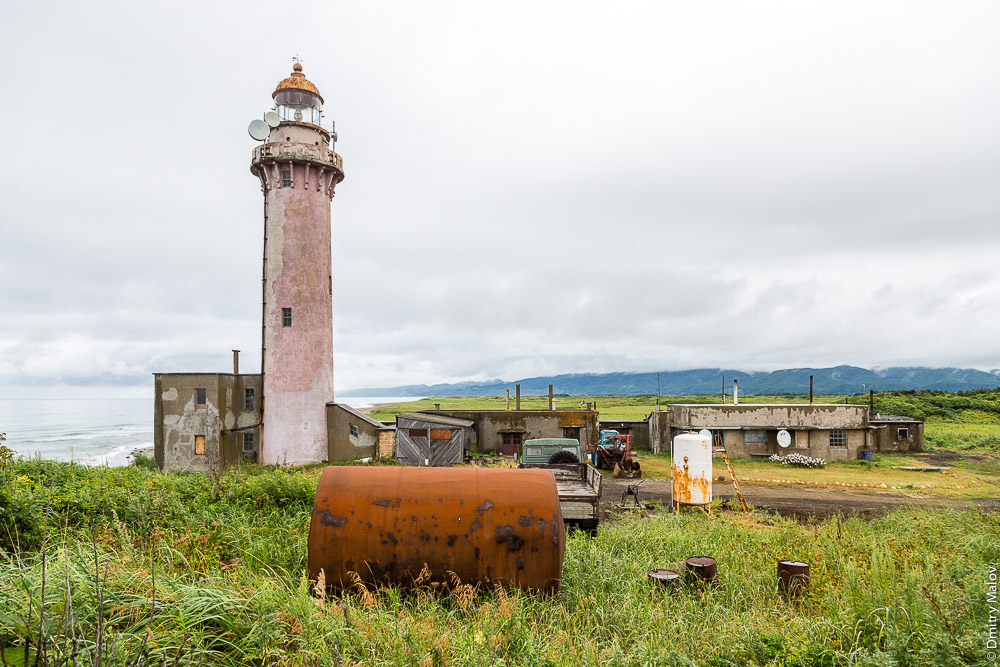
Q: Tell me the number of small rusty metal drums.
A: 3